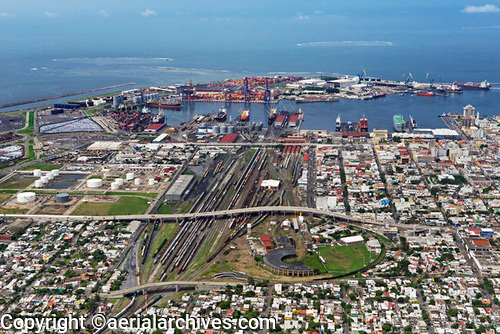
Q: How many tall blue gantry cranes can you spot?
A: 2